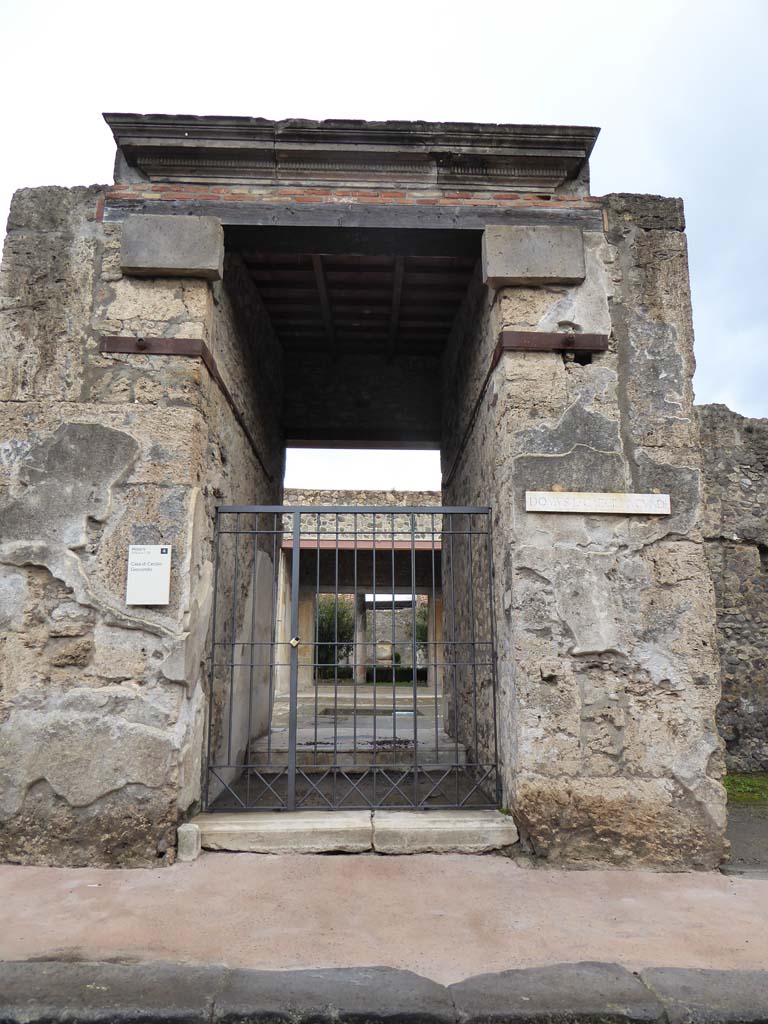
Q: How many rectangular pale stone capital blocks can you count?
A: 2